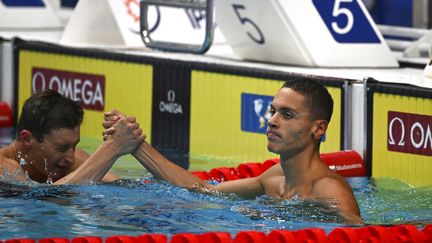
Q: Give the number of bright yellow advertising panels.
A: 3